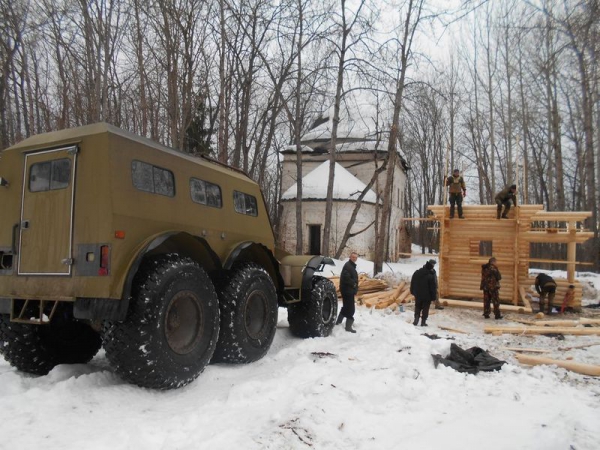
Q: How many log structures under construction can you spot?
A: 1